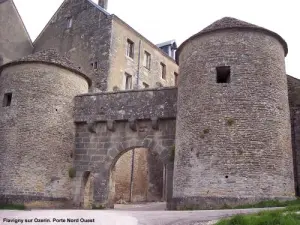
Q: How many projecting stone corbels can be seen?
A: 4